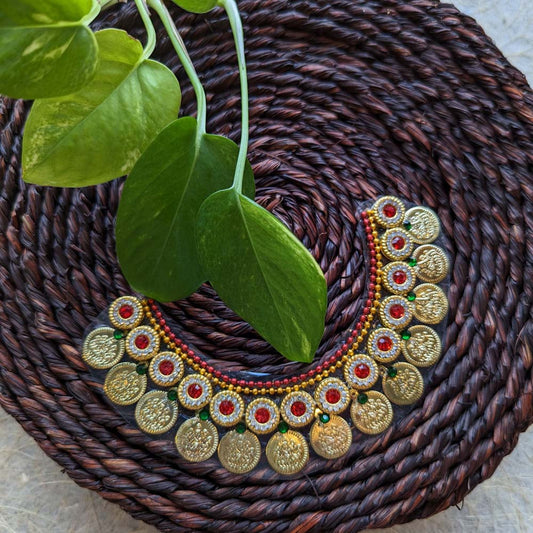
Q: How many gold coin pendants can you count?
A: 13